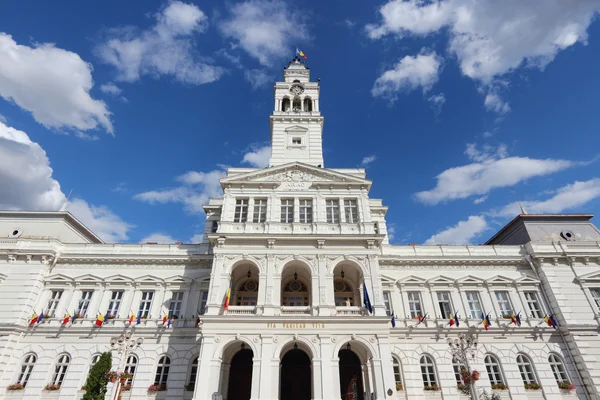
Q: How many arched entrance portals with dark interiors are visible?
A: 3